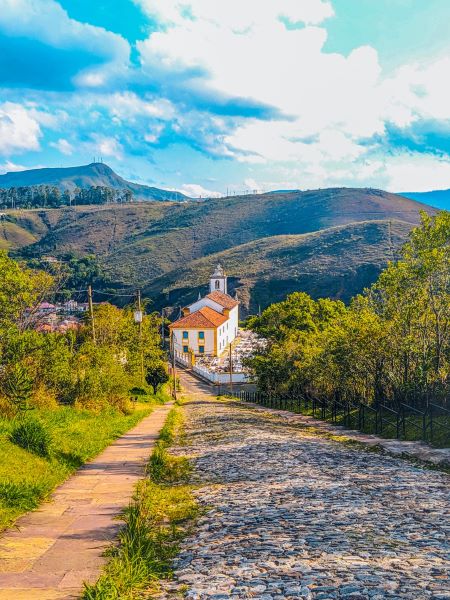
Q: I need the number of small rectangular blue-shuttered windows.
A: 4